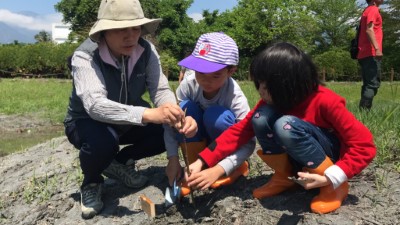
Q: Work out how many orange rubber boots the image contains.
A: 4